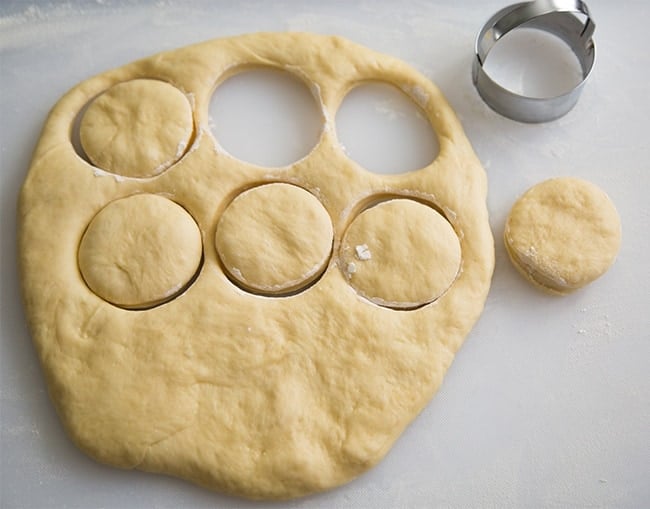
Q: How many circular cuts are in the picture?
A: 6